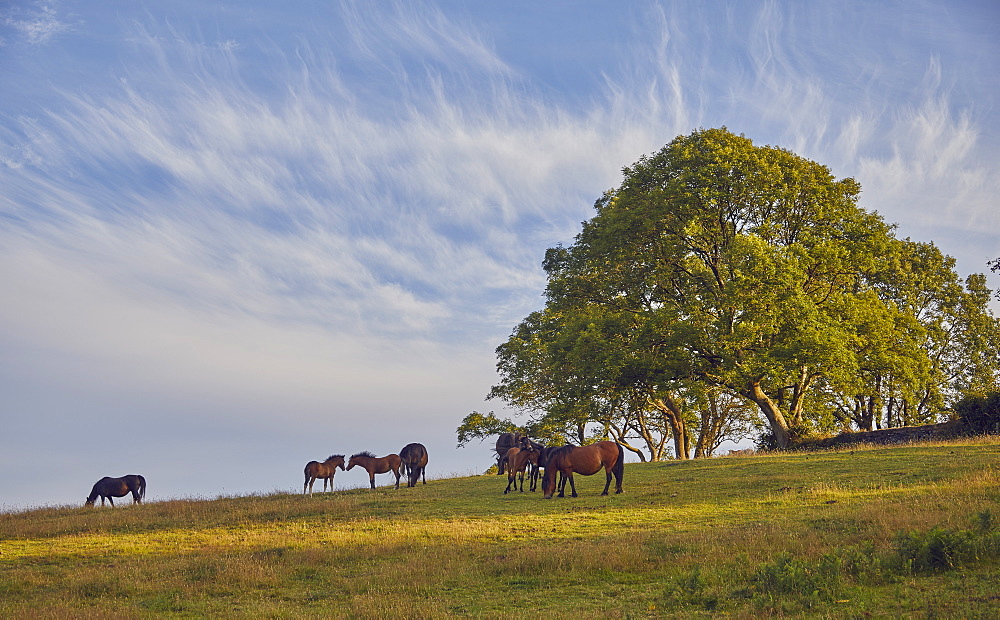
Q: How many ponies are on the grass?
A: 8